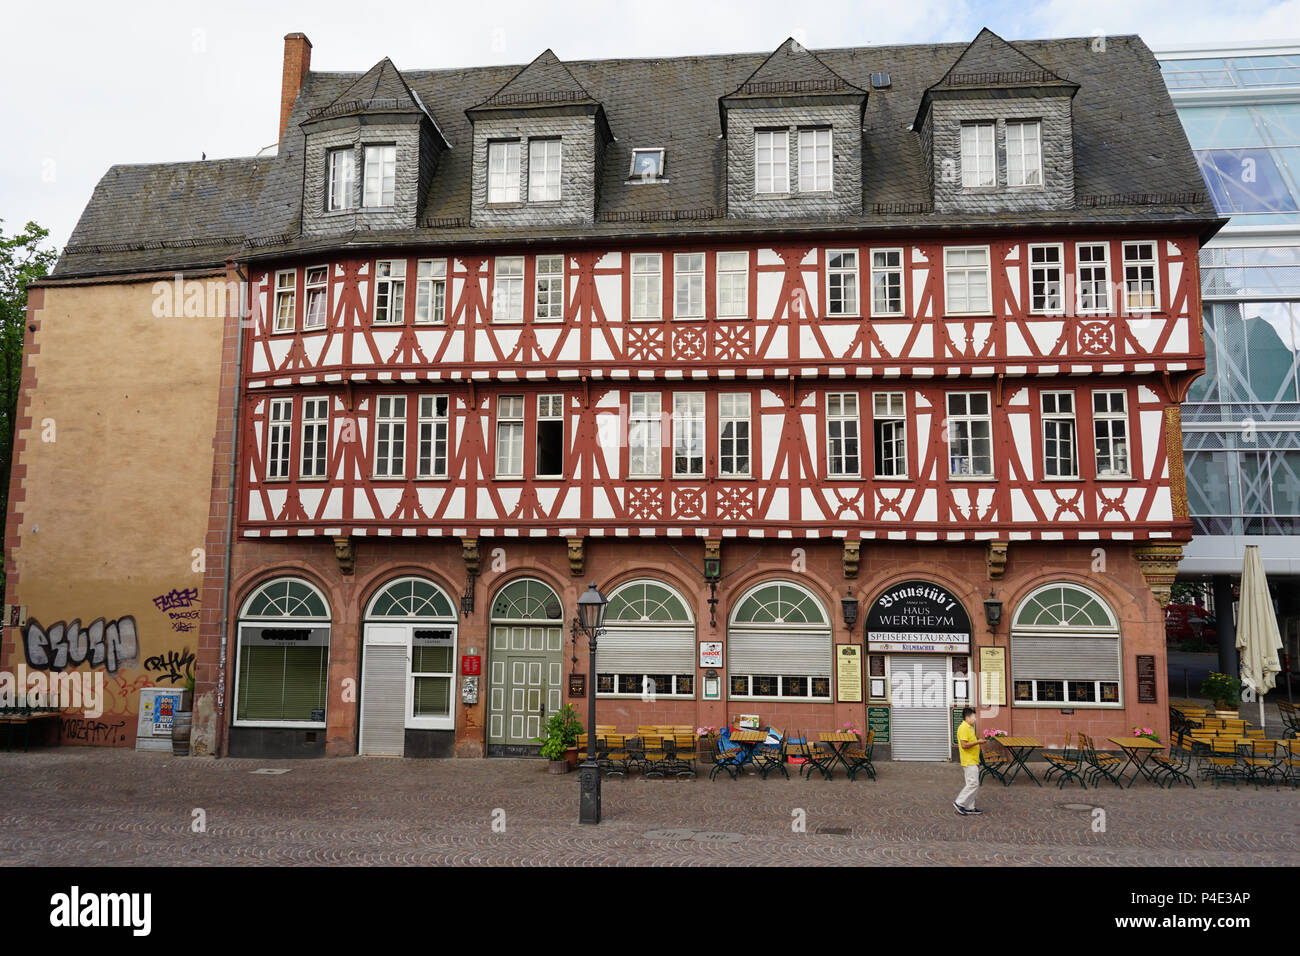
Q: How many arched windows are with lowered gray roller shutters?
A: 3